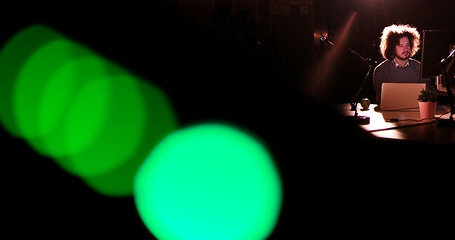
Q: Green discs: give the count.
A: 5